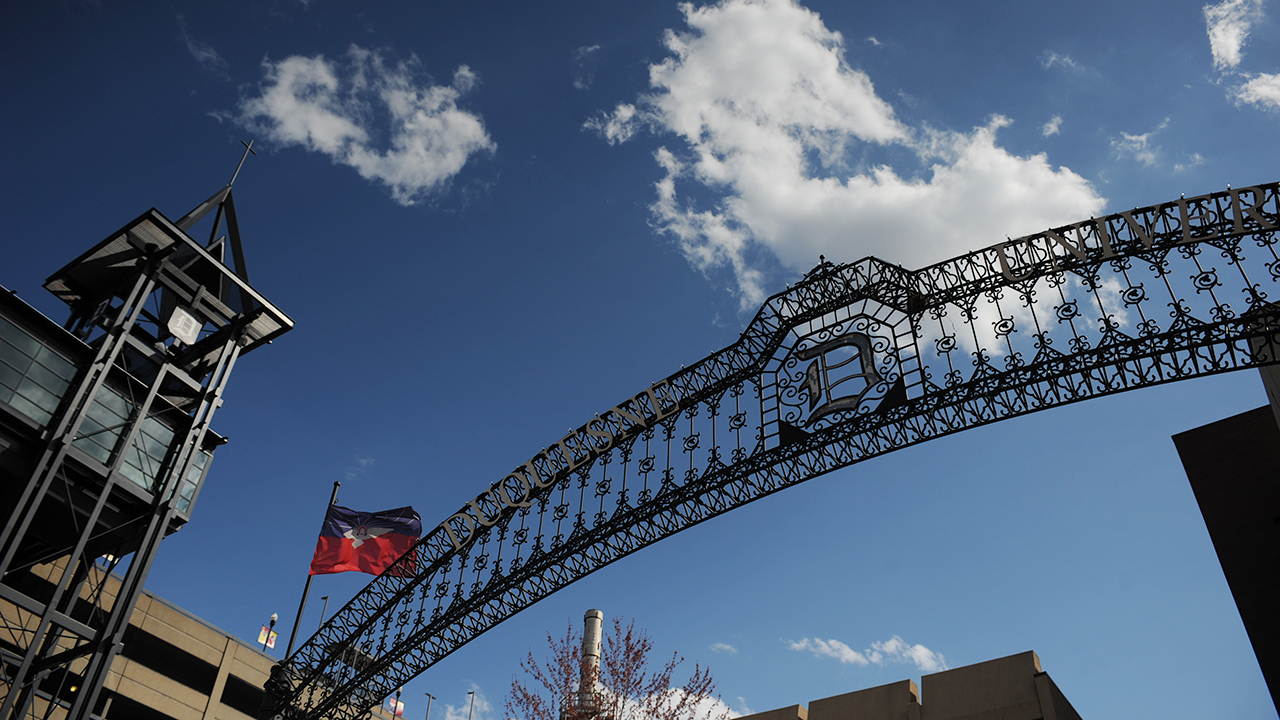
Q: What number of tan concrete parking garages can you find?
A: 1